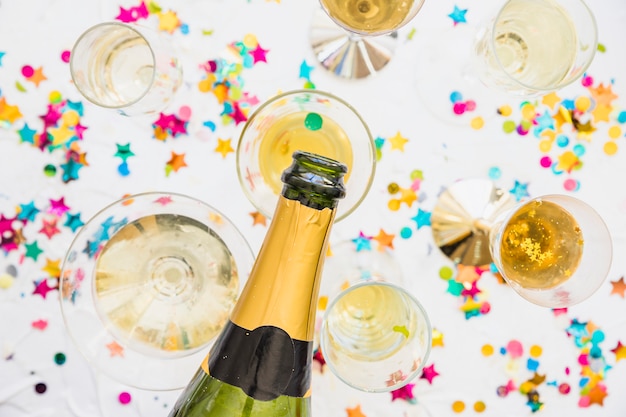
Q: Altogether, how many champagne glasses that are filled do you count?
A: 7